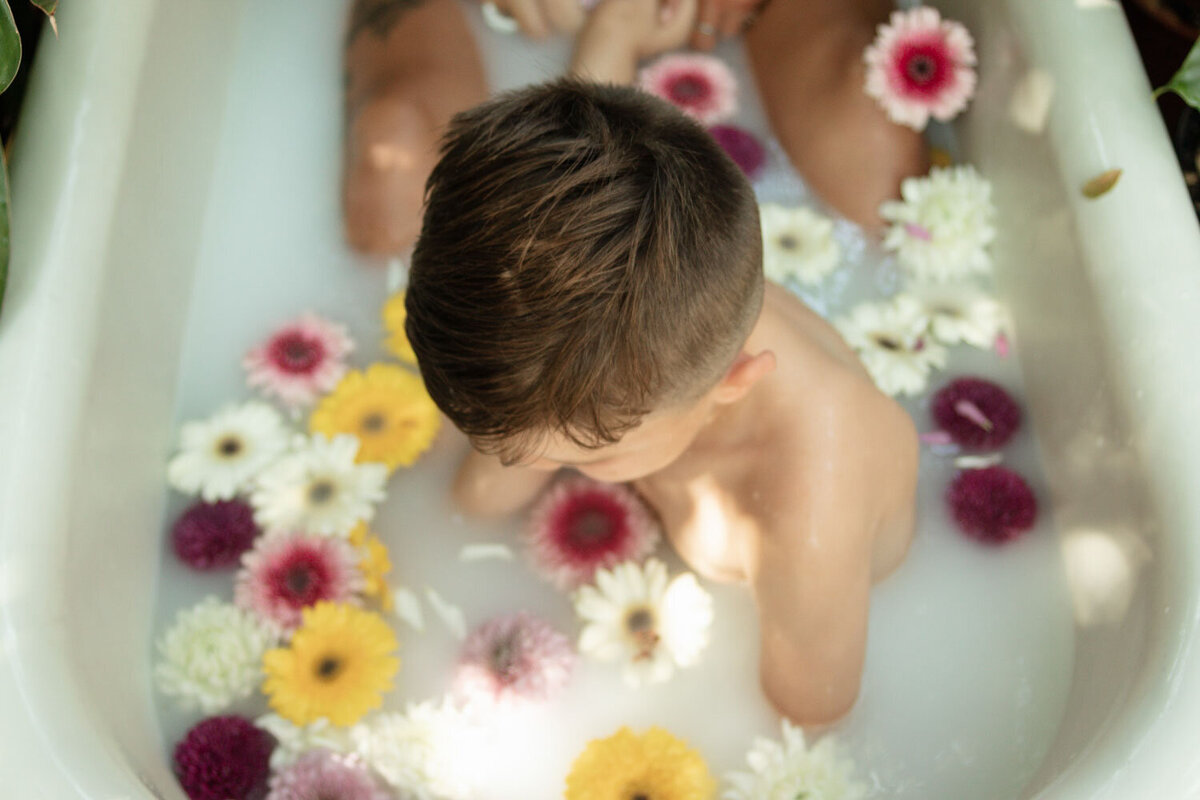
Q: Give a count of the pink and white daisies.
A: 5